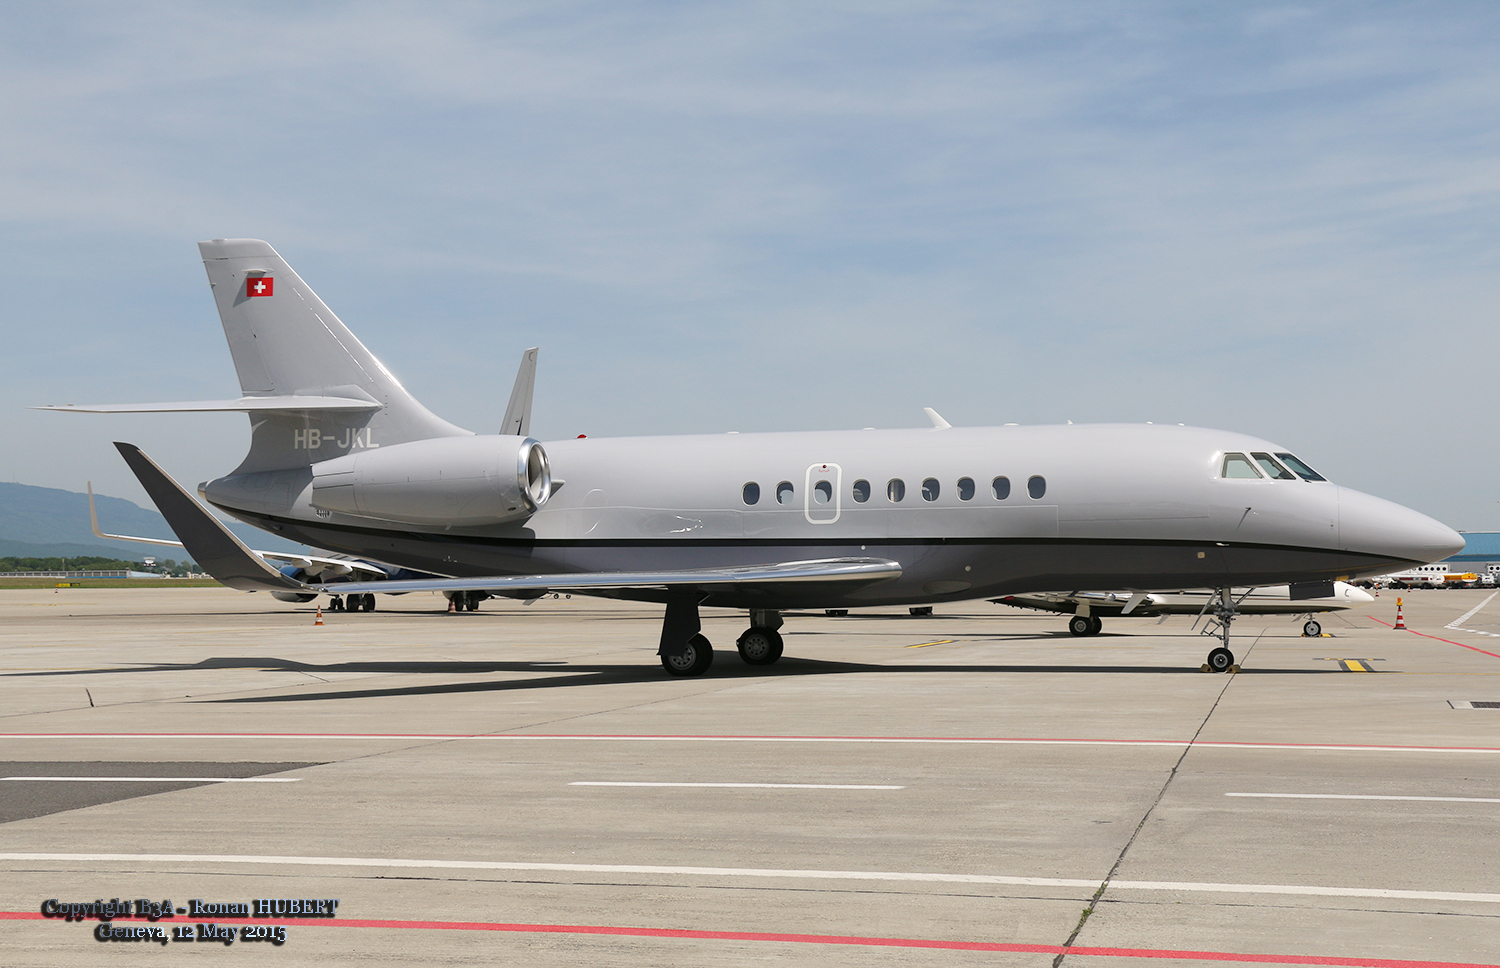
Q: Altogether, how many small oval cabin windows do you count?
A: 9